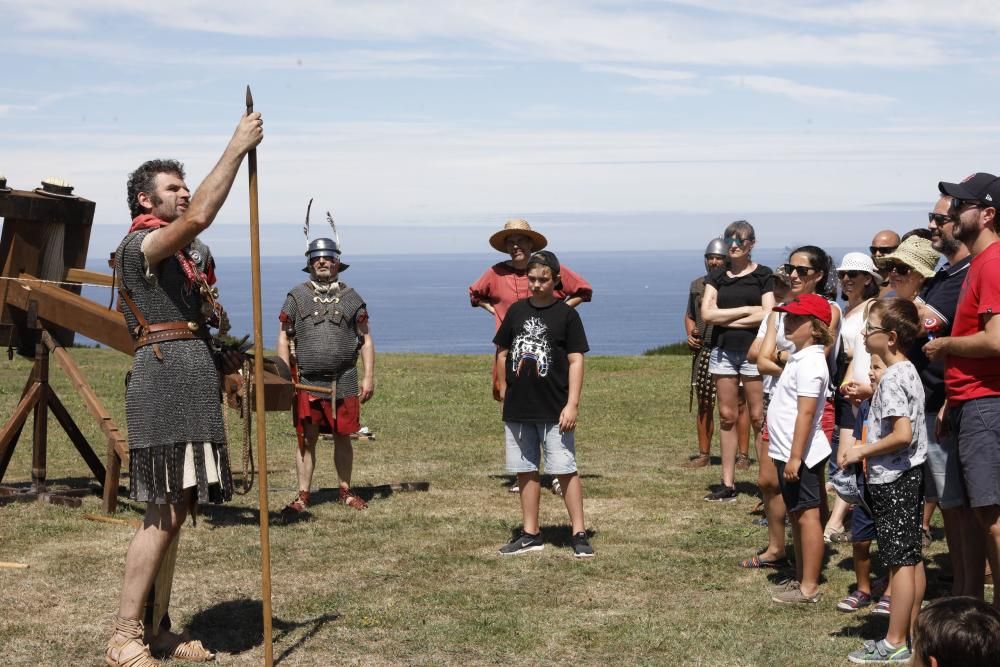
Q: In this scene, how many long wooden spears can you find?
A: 1